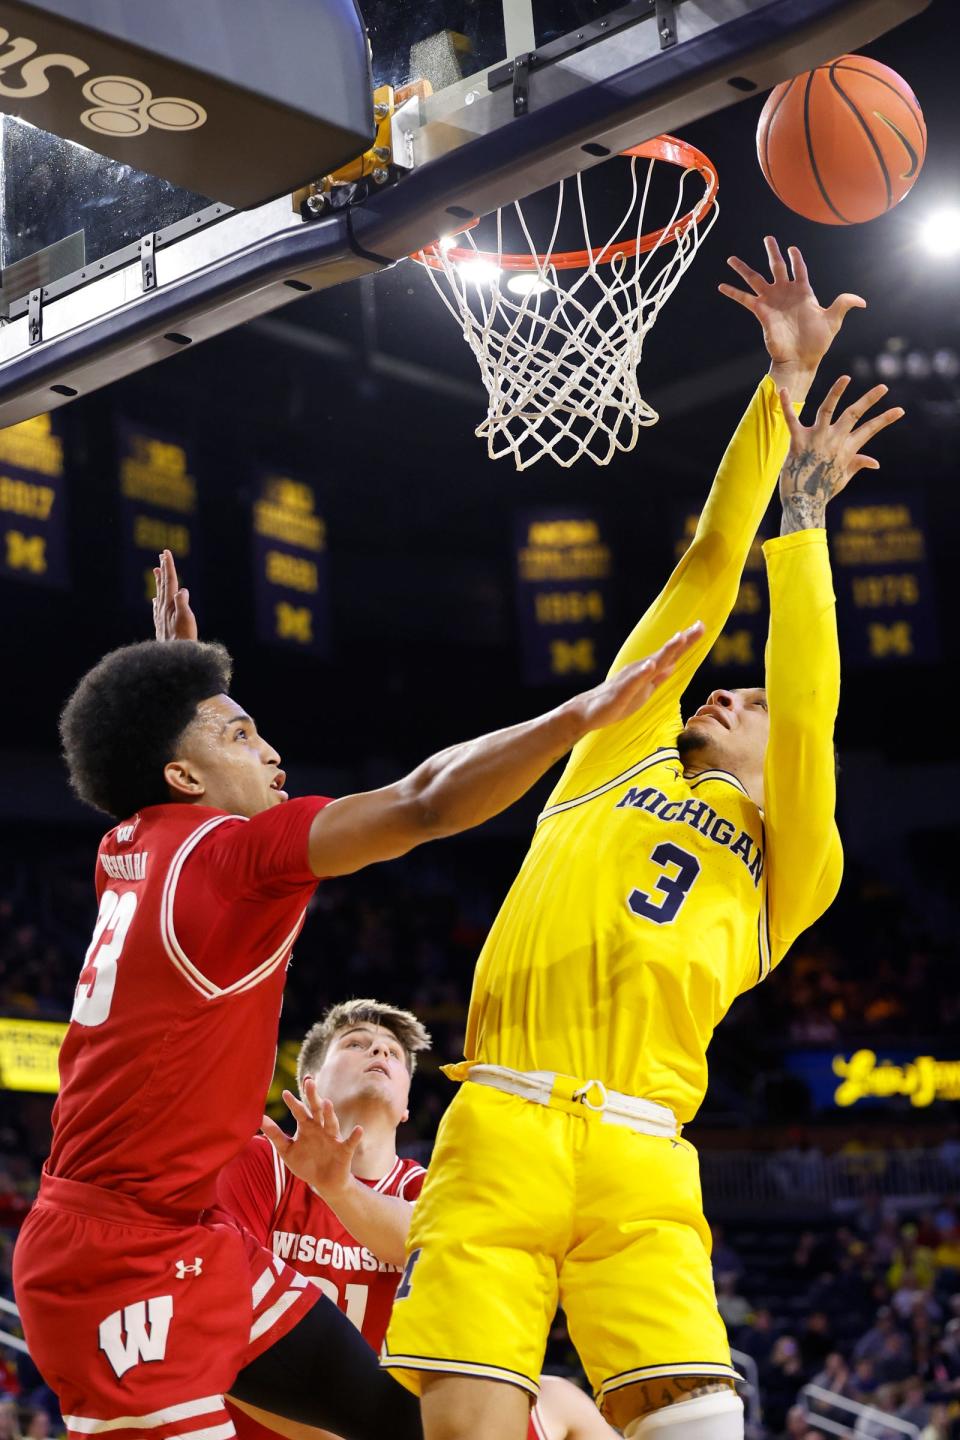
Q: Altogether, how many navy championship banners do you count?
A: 6